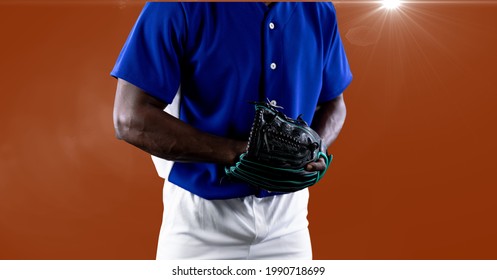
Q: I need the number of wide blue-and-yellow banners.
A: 0